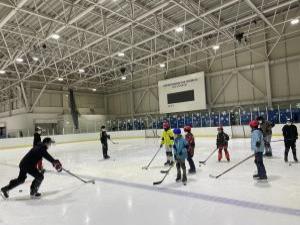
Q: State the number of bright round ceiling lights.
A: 13